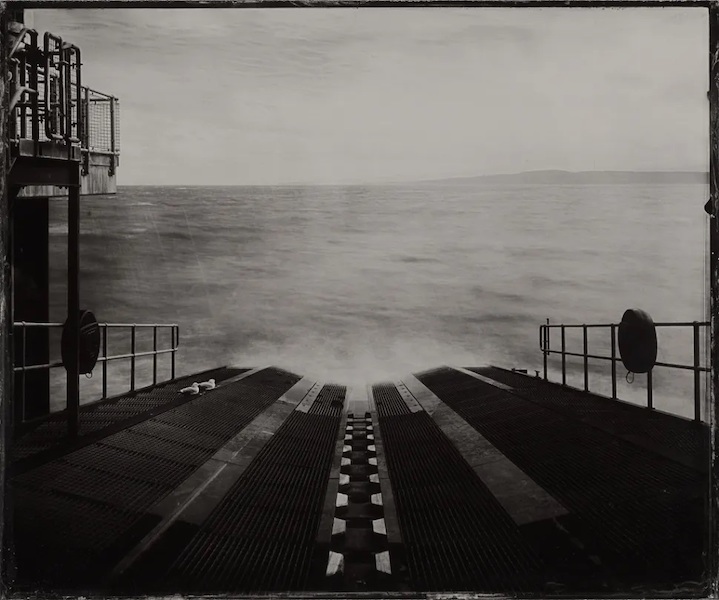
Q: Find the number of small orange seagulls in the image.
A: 0